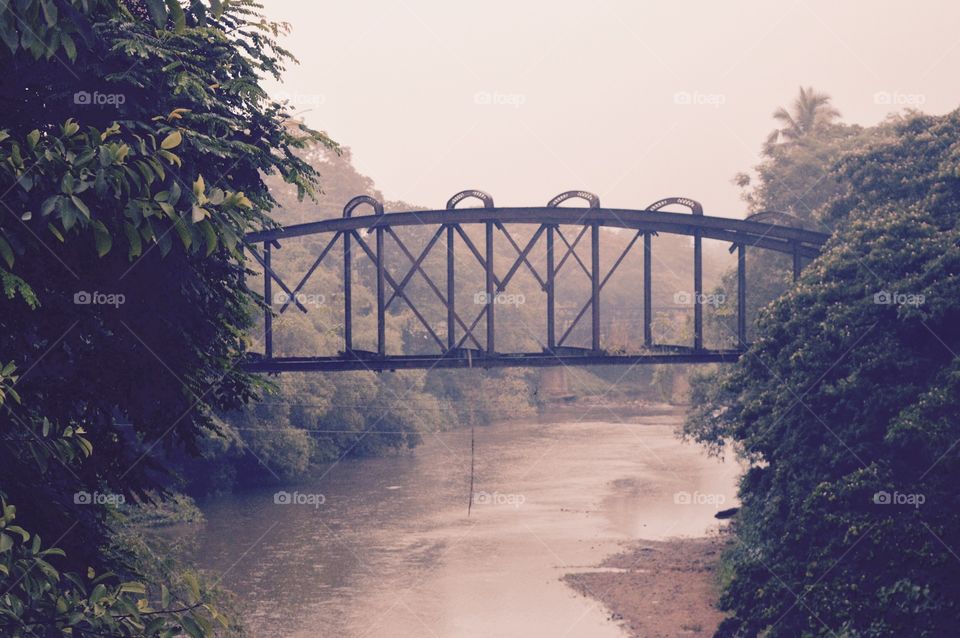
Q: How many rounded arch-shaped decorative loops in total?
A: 5